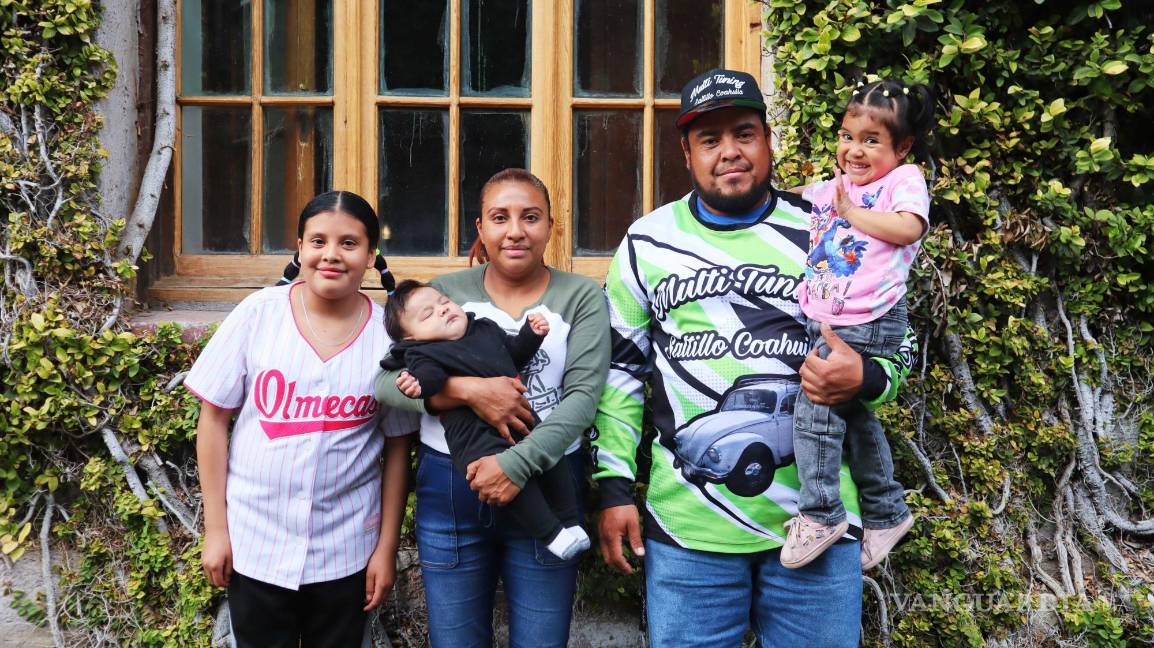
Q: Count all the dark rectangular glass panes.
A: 12